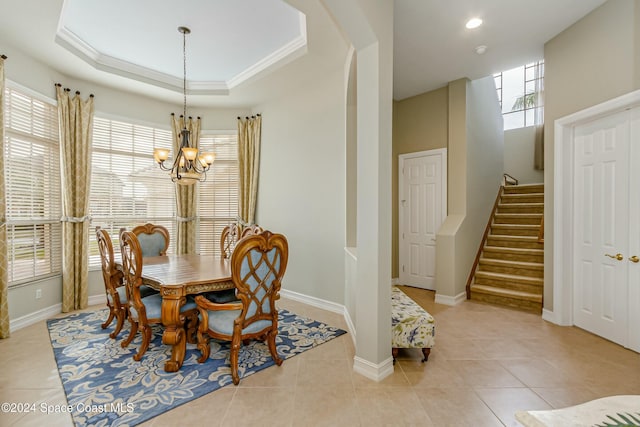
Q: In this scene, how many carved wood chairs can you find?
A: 6